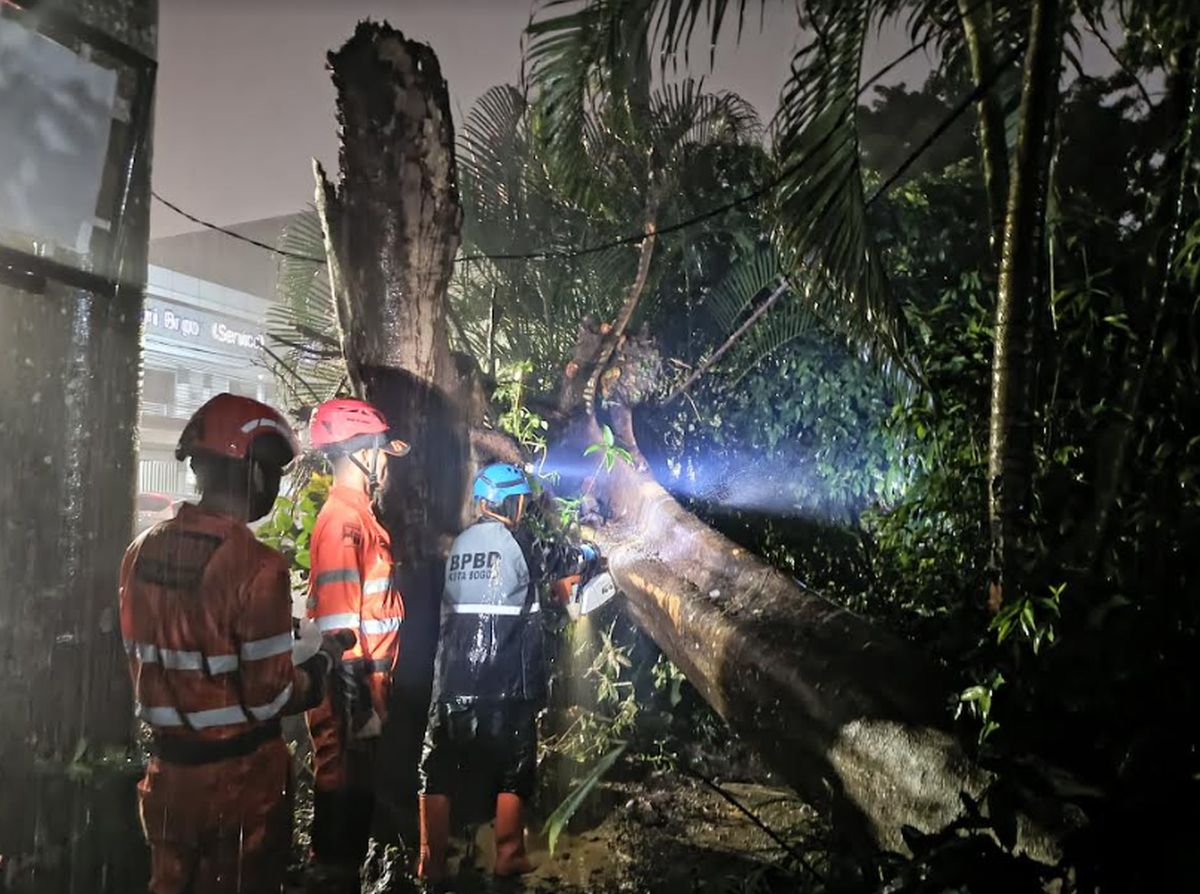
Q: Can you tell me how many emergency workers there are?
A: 3